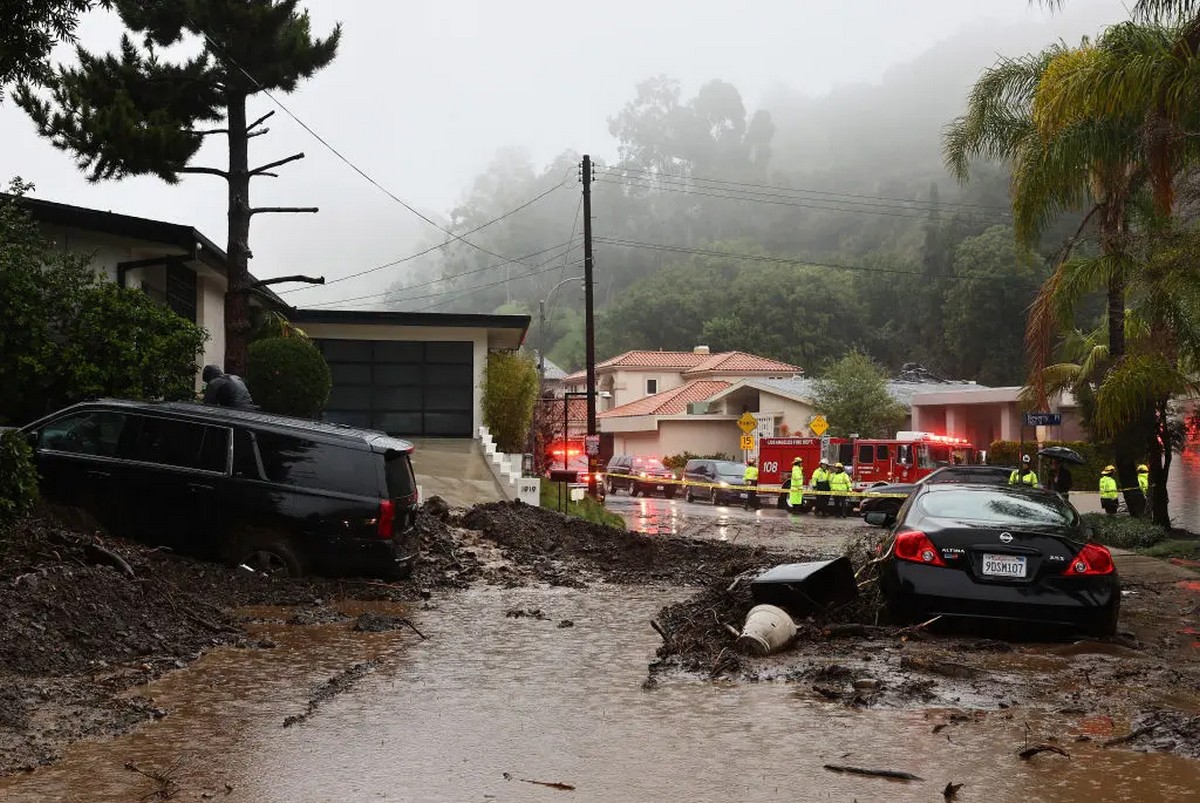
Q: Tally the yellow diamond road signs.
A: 2